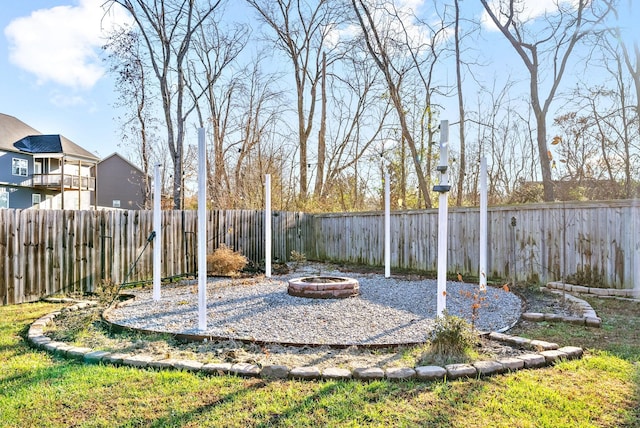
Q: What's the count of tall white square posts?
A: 6